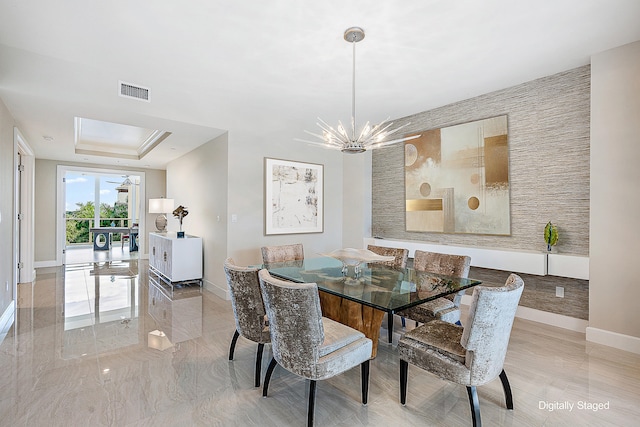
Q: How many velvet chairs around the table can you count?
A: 6